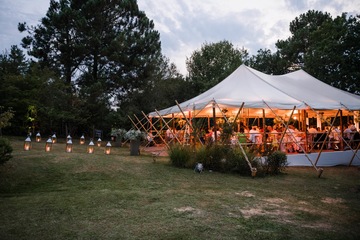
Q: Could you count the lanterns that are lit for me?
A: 10